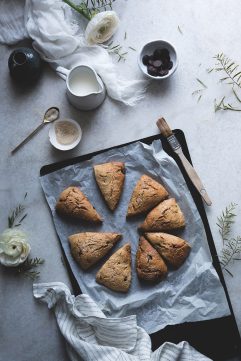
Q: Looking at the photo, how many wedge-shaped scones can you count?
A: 8